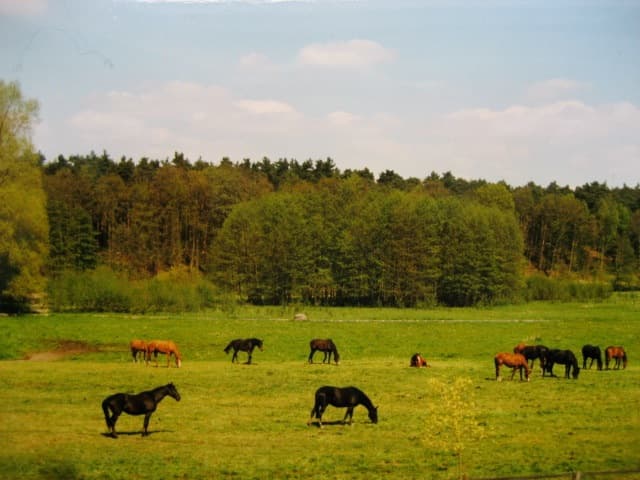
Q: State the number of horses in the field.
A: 13